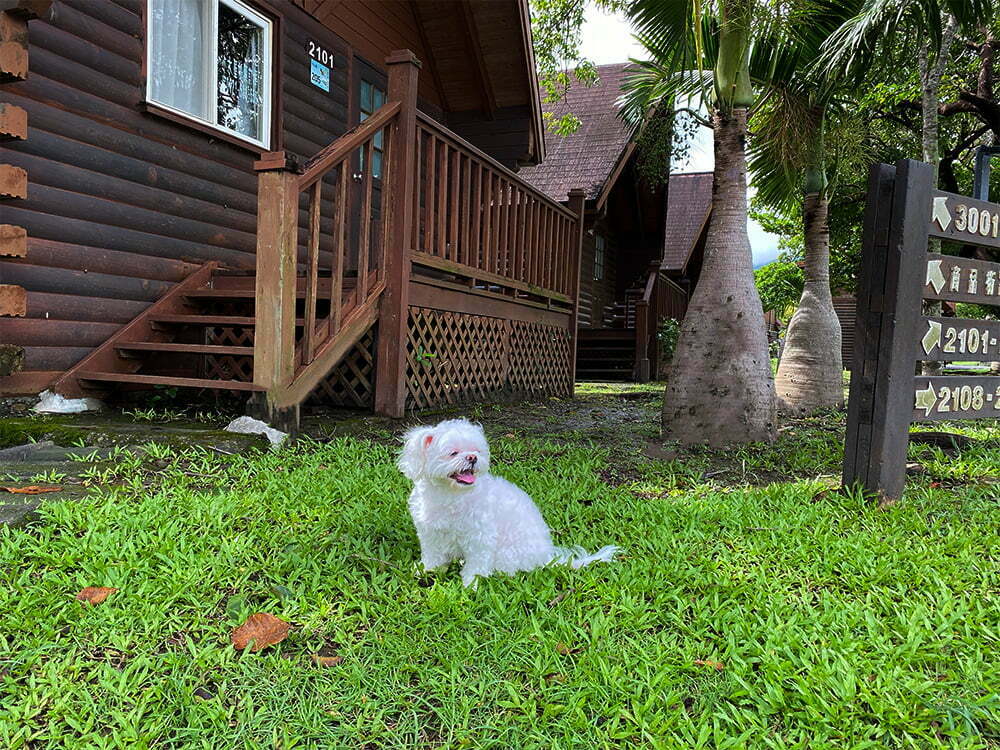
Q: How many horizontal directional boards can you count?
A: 4